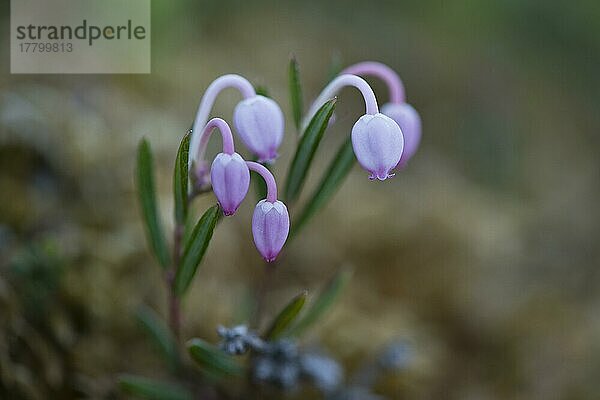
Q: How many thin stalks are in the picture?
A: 5